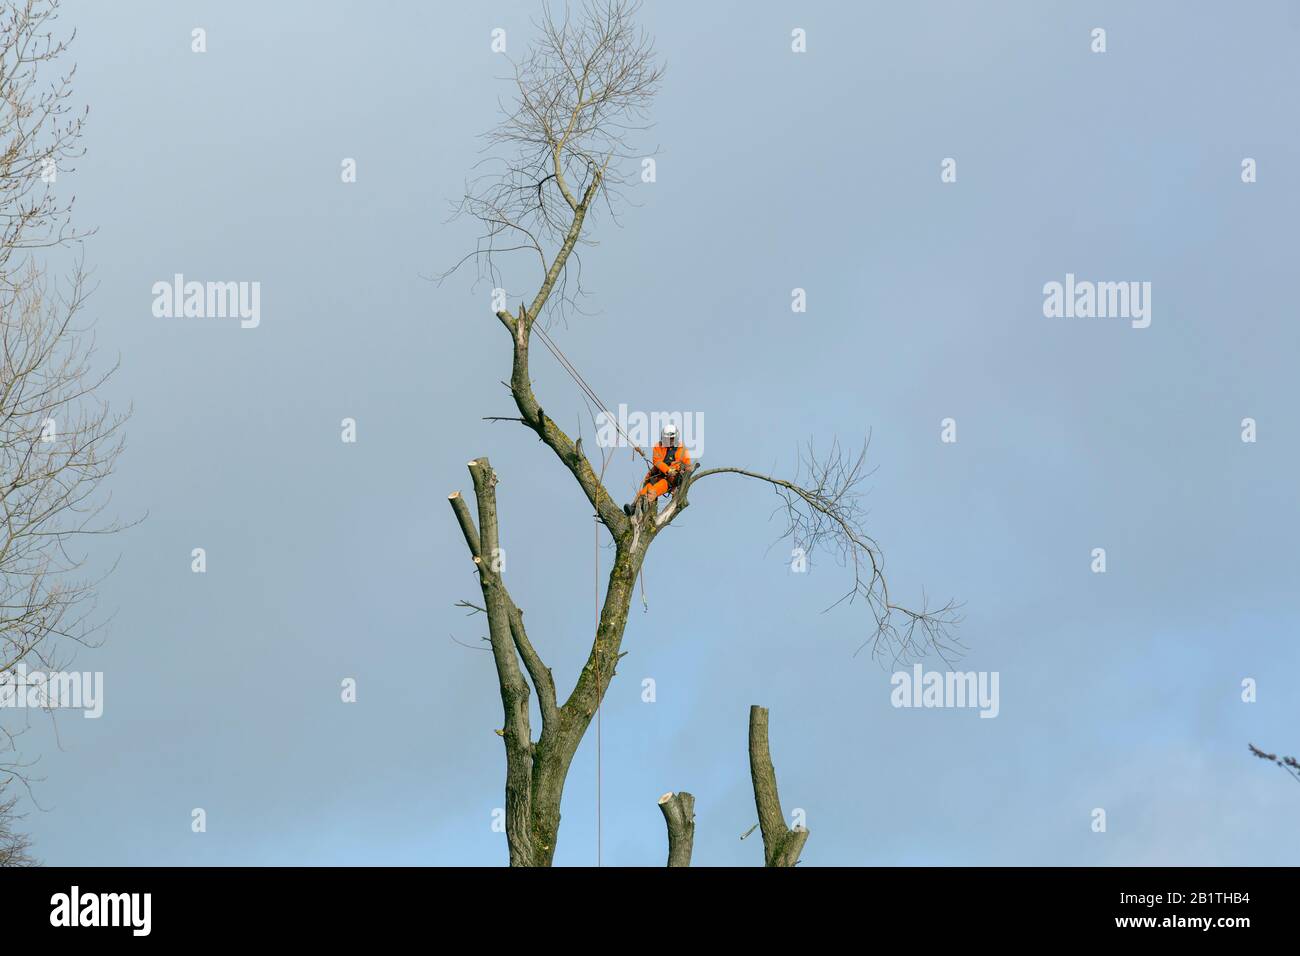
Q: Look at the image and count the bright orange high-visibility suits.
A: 1